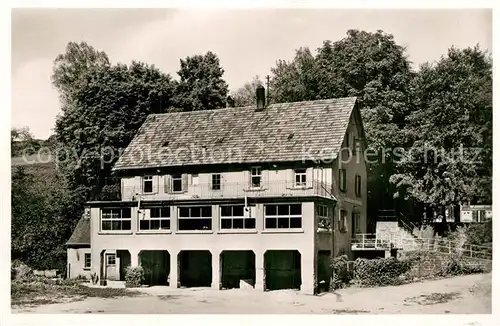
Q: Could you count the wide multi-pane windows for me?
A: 5